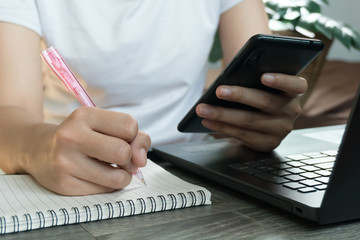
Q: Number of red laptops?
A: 0